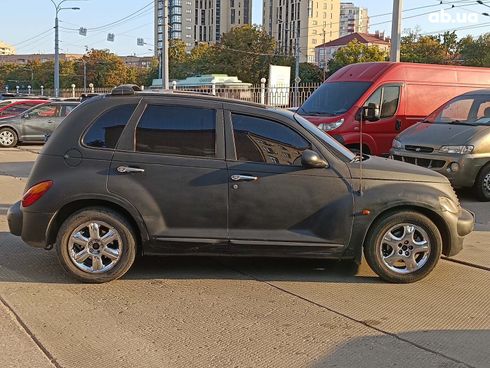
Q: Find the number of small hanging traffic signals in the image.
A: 3